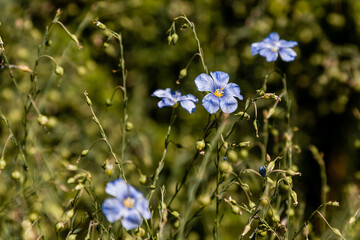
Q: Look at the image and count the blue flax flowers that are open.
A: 4